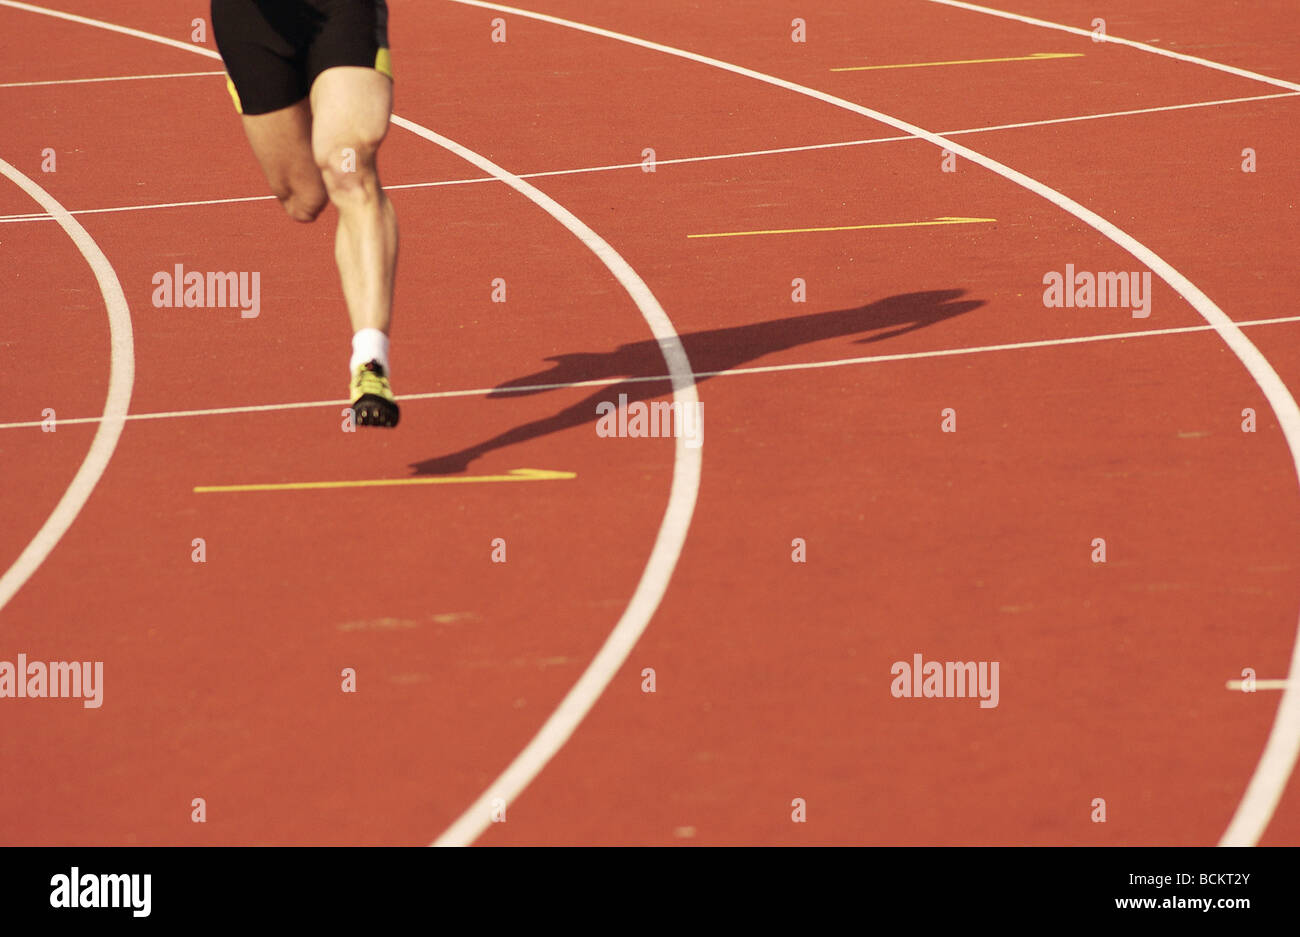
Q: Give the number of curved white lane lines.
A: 4